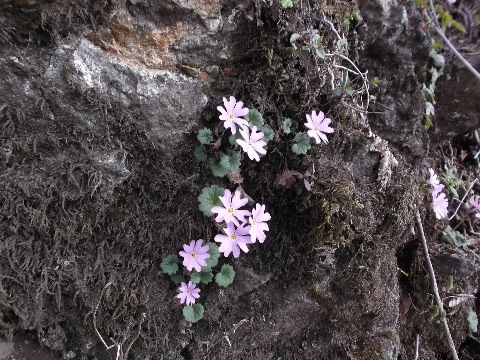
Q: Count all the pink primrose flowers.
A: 11